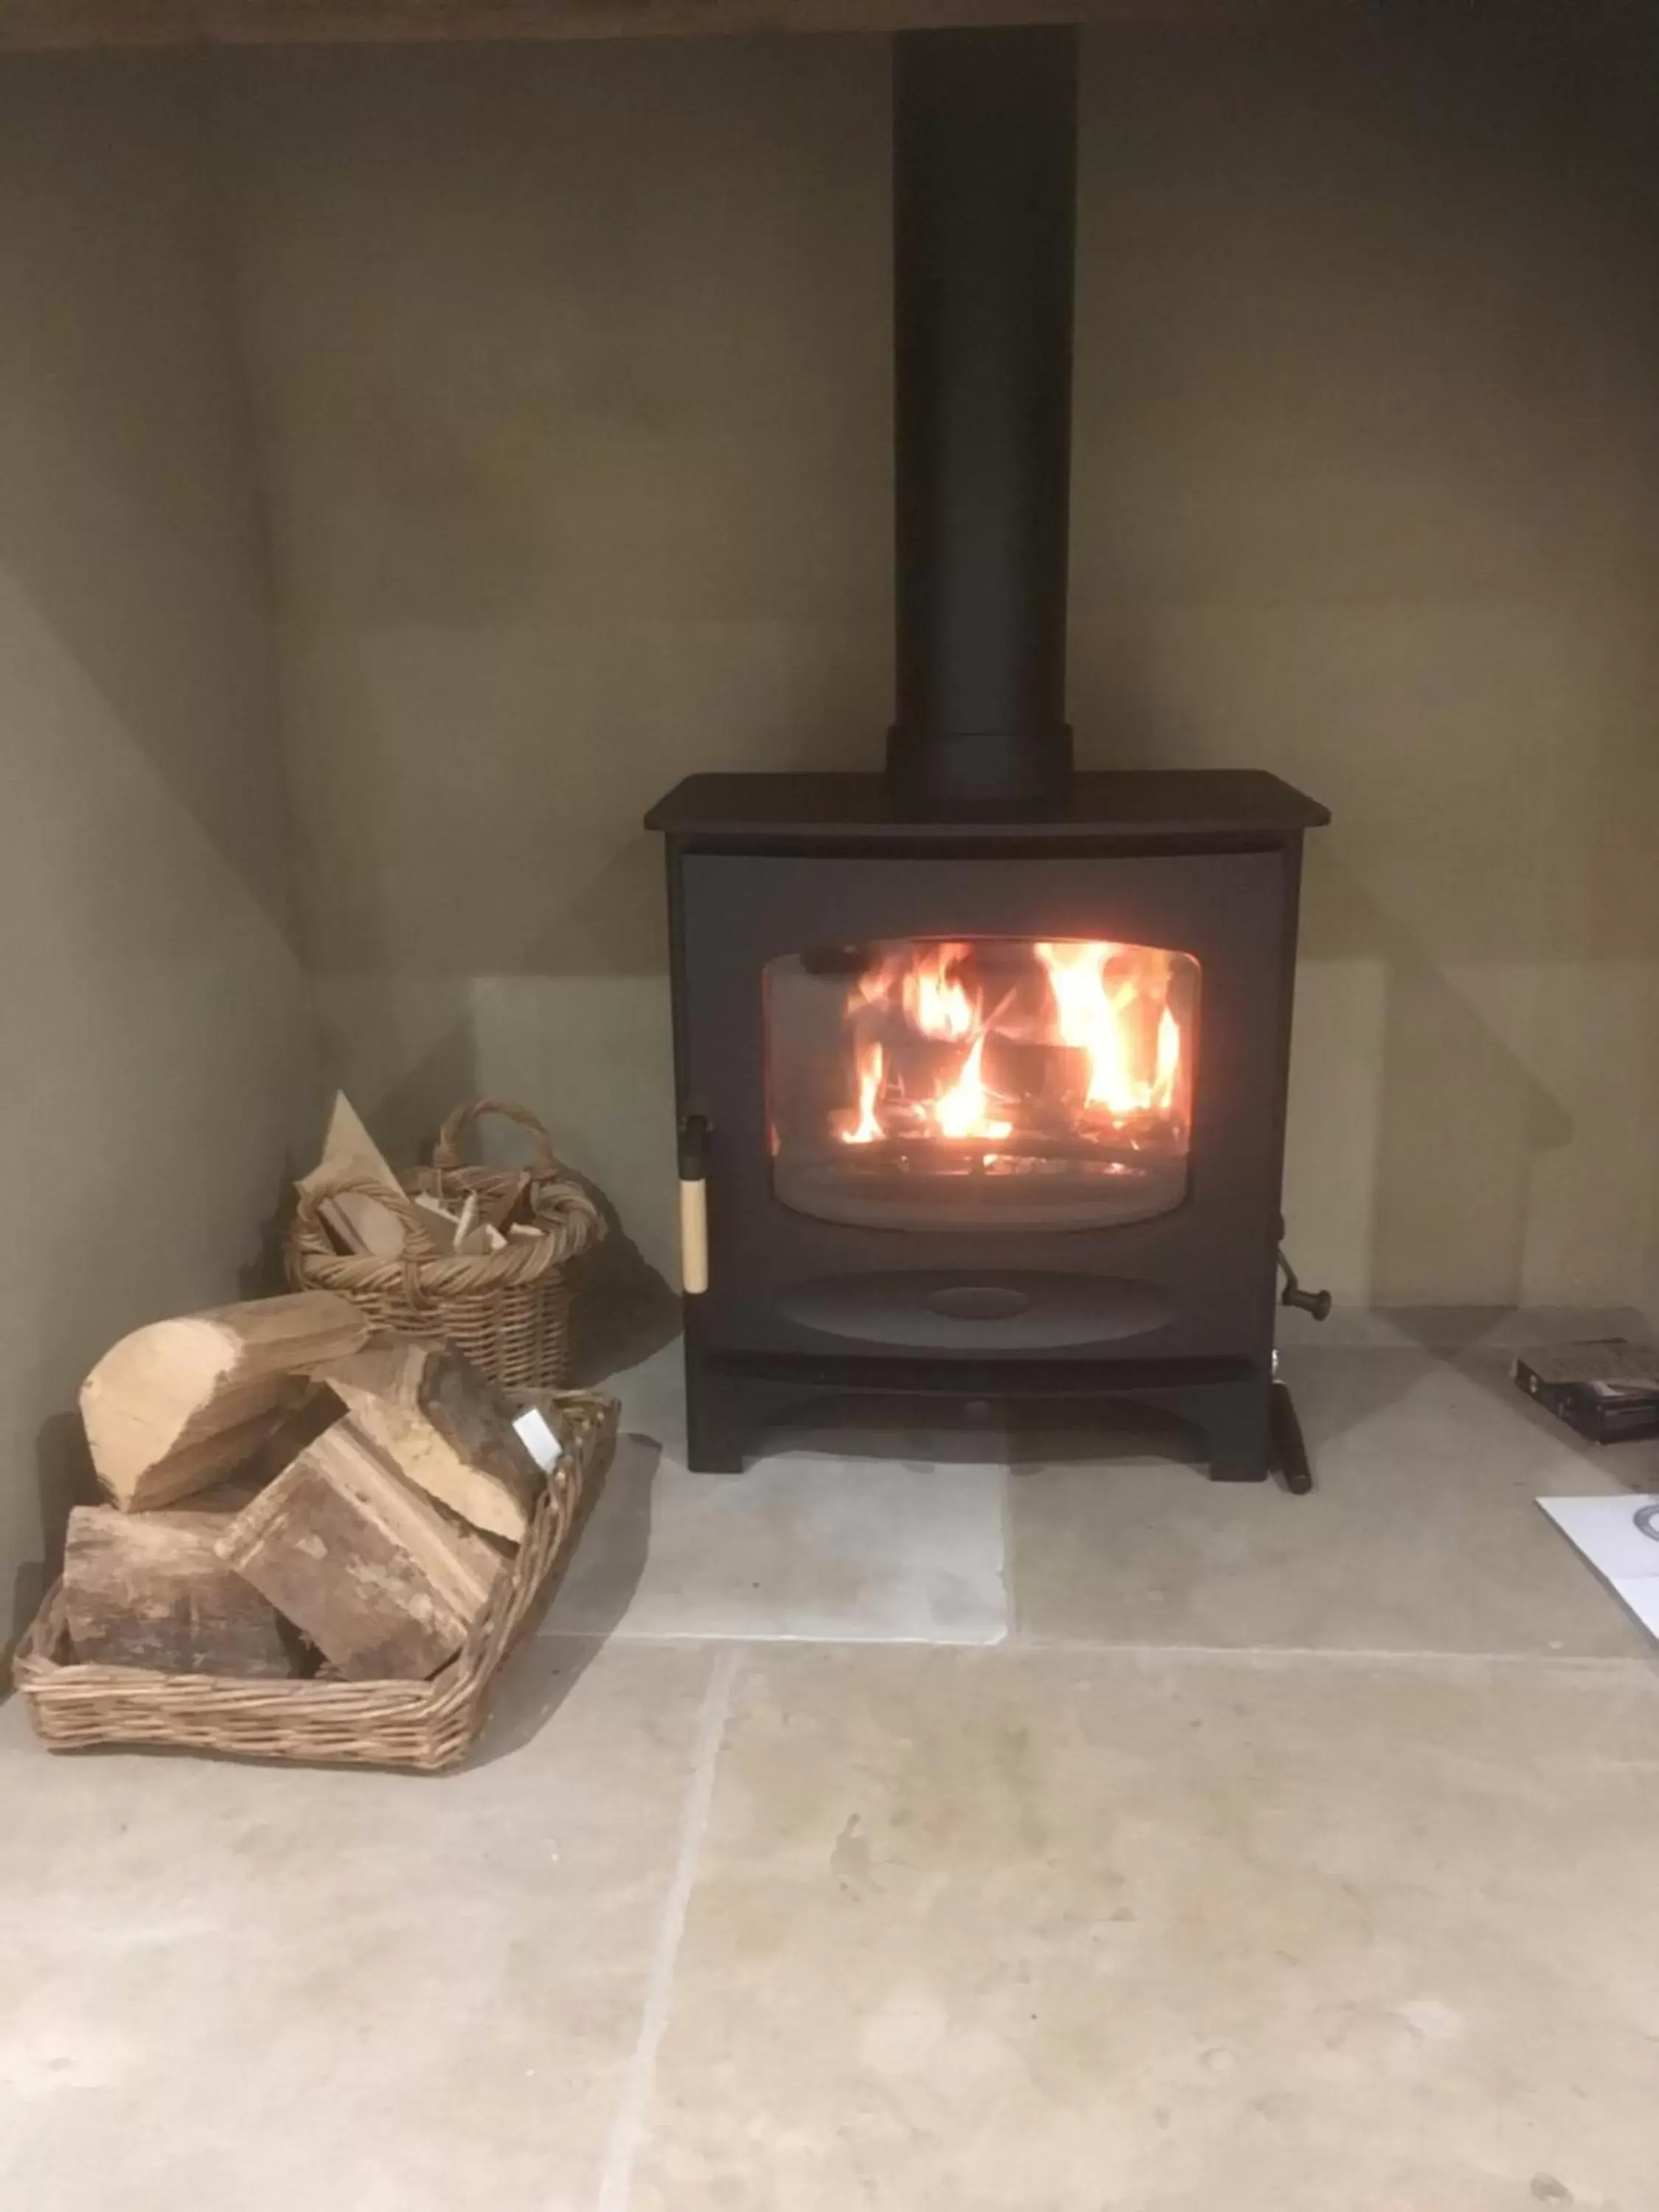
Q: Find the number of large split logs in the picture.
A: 4